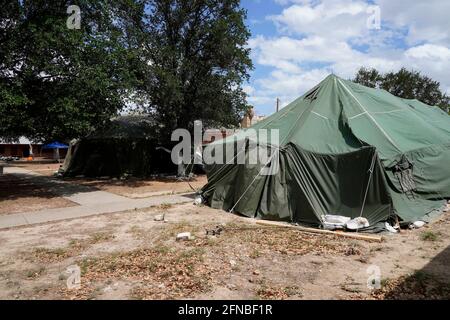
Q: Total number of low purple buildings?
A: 0